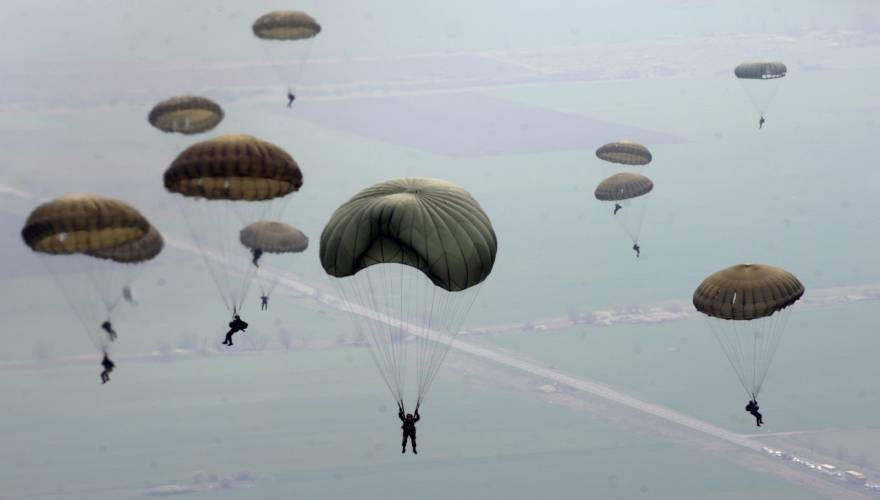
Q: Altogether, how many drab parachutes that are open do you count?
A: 11